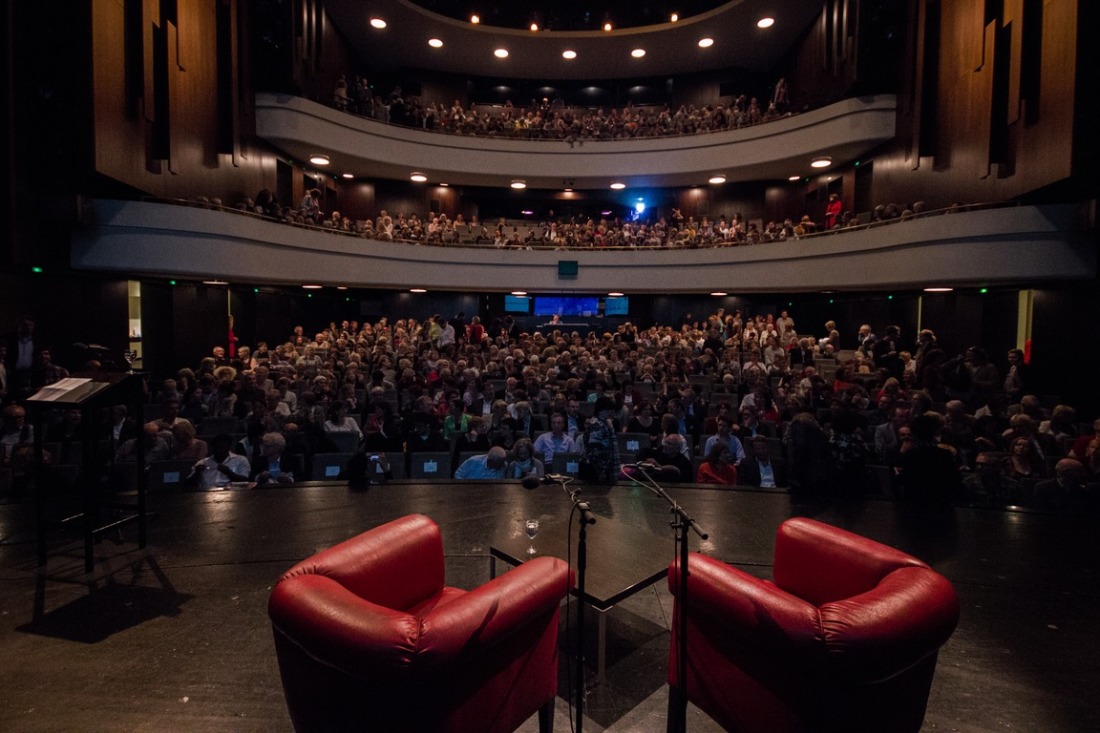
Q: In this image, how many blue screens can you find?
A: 3